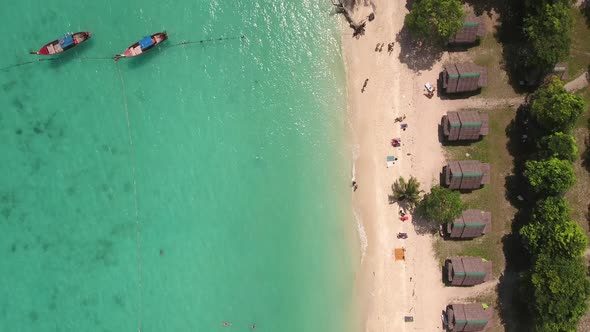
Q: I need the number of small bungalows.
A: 7